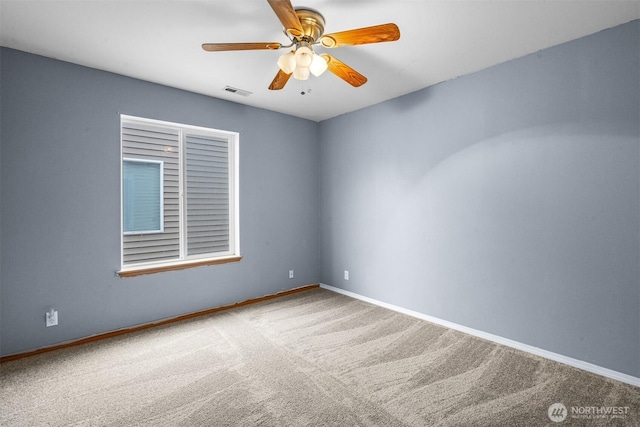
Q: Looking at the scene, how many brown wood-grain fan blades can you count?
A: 5